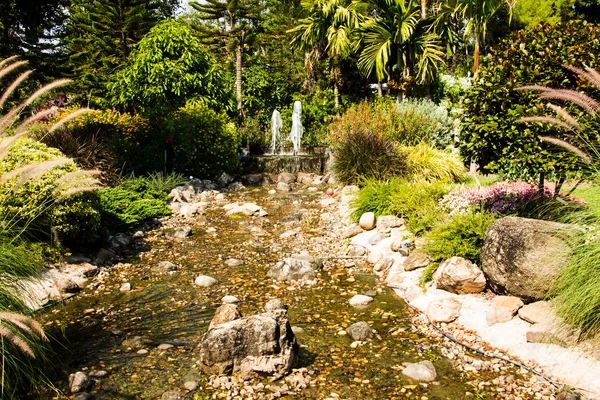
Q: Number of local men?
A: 0